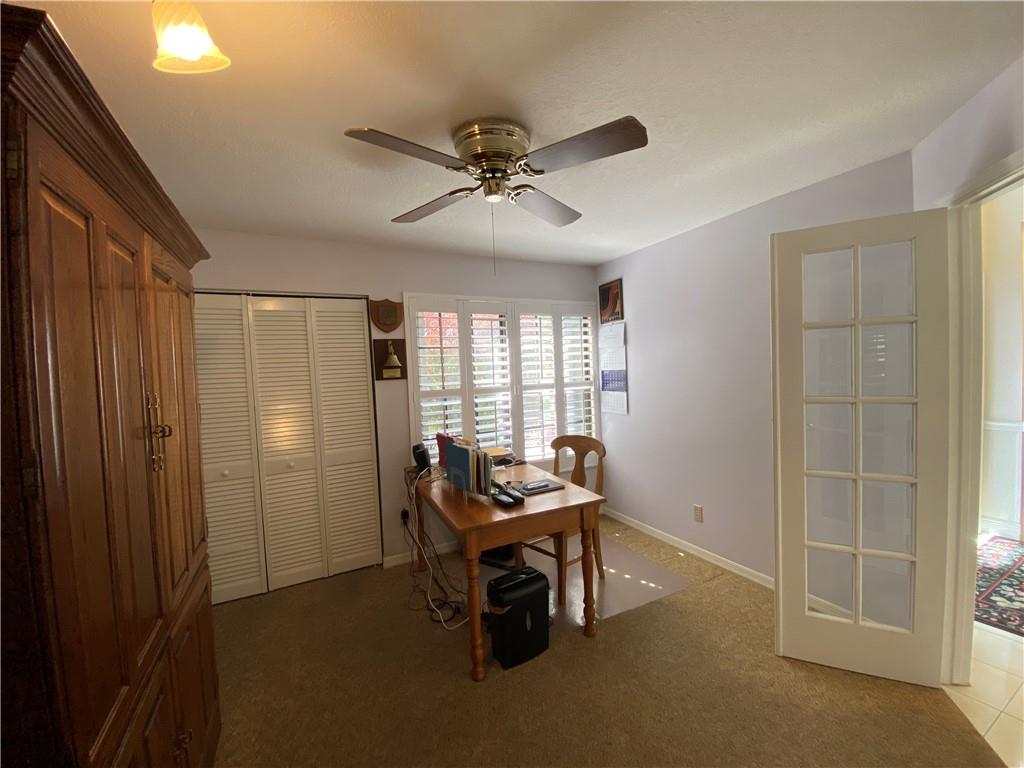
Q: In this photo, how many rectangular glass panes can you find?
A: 10